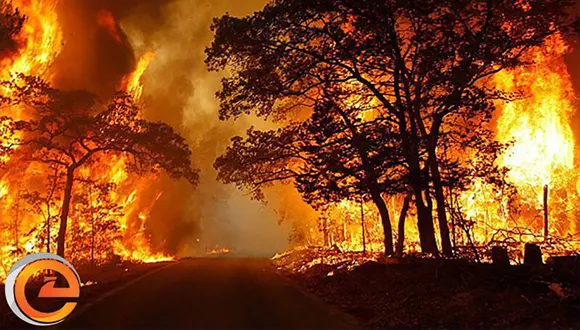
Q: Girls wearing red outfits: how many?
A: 0